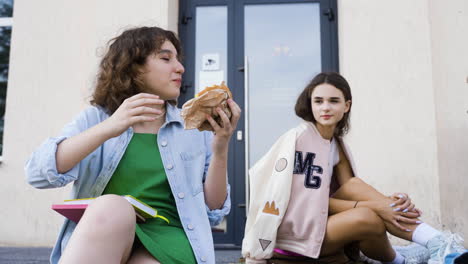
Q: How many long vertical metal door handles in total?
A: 1